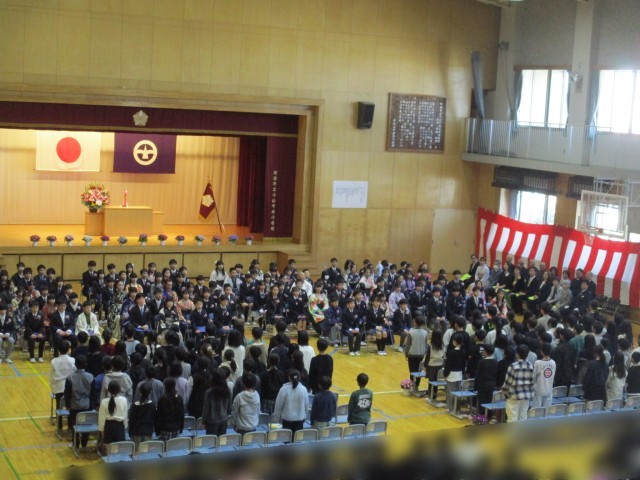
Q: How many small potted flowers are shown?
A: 13